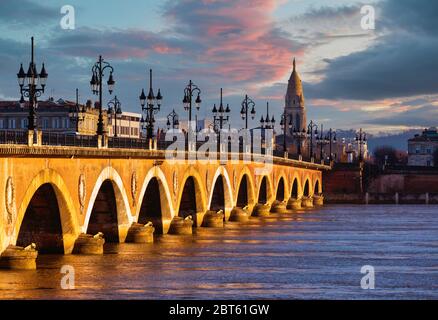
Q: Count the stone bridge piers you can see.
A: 11